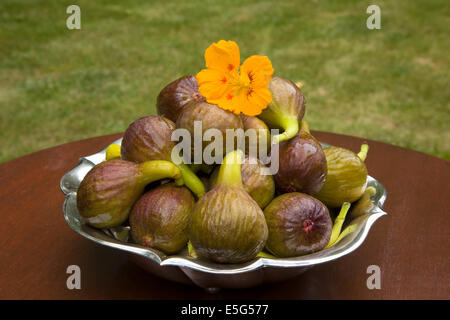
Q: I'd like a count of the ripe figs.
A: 12